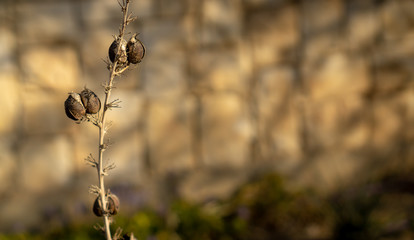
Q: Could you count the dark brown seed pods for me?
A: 6